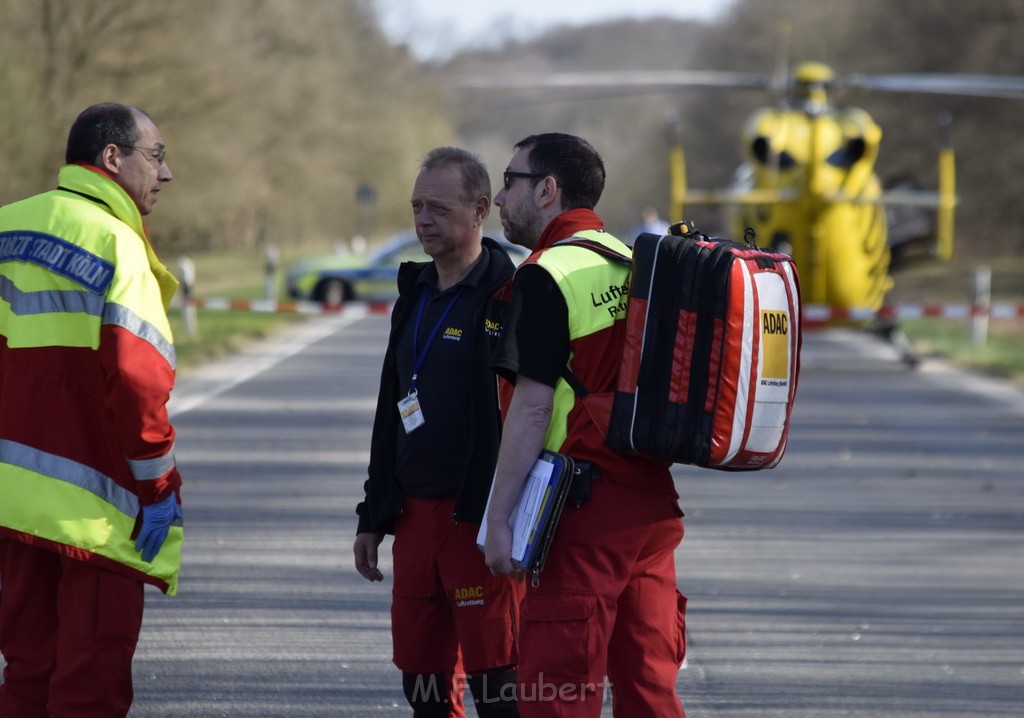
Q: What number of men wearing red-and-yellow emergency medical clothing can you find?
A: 2